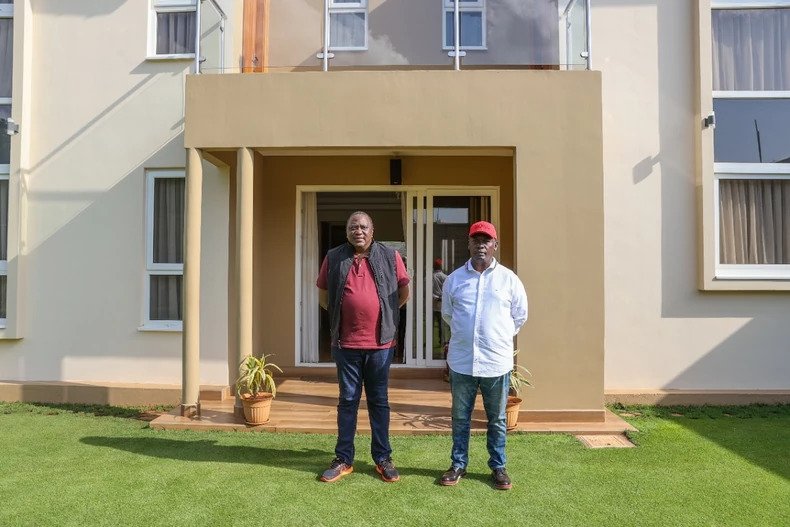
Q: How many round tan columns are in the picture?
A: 2